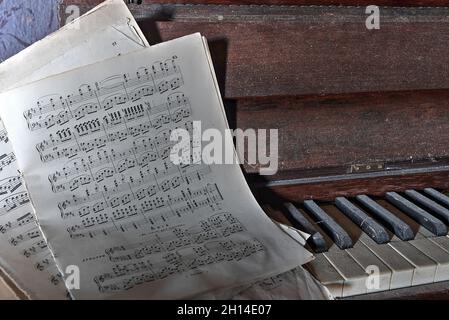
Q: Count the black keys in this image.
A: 7